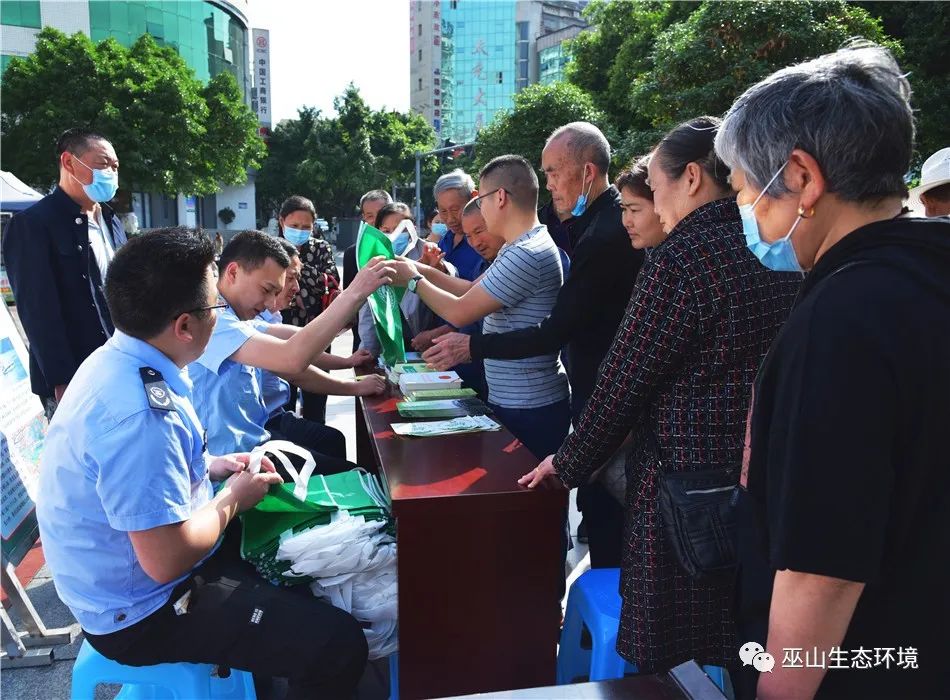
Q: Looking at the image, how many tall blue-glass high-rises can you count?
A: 1